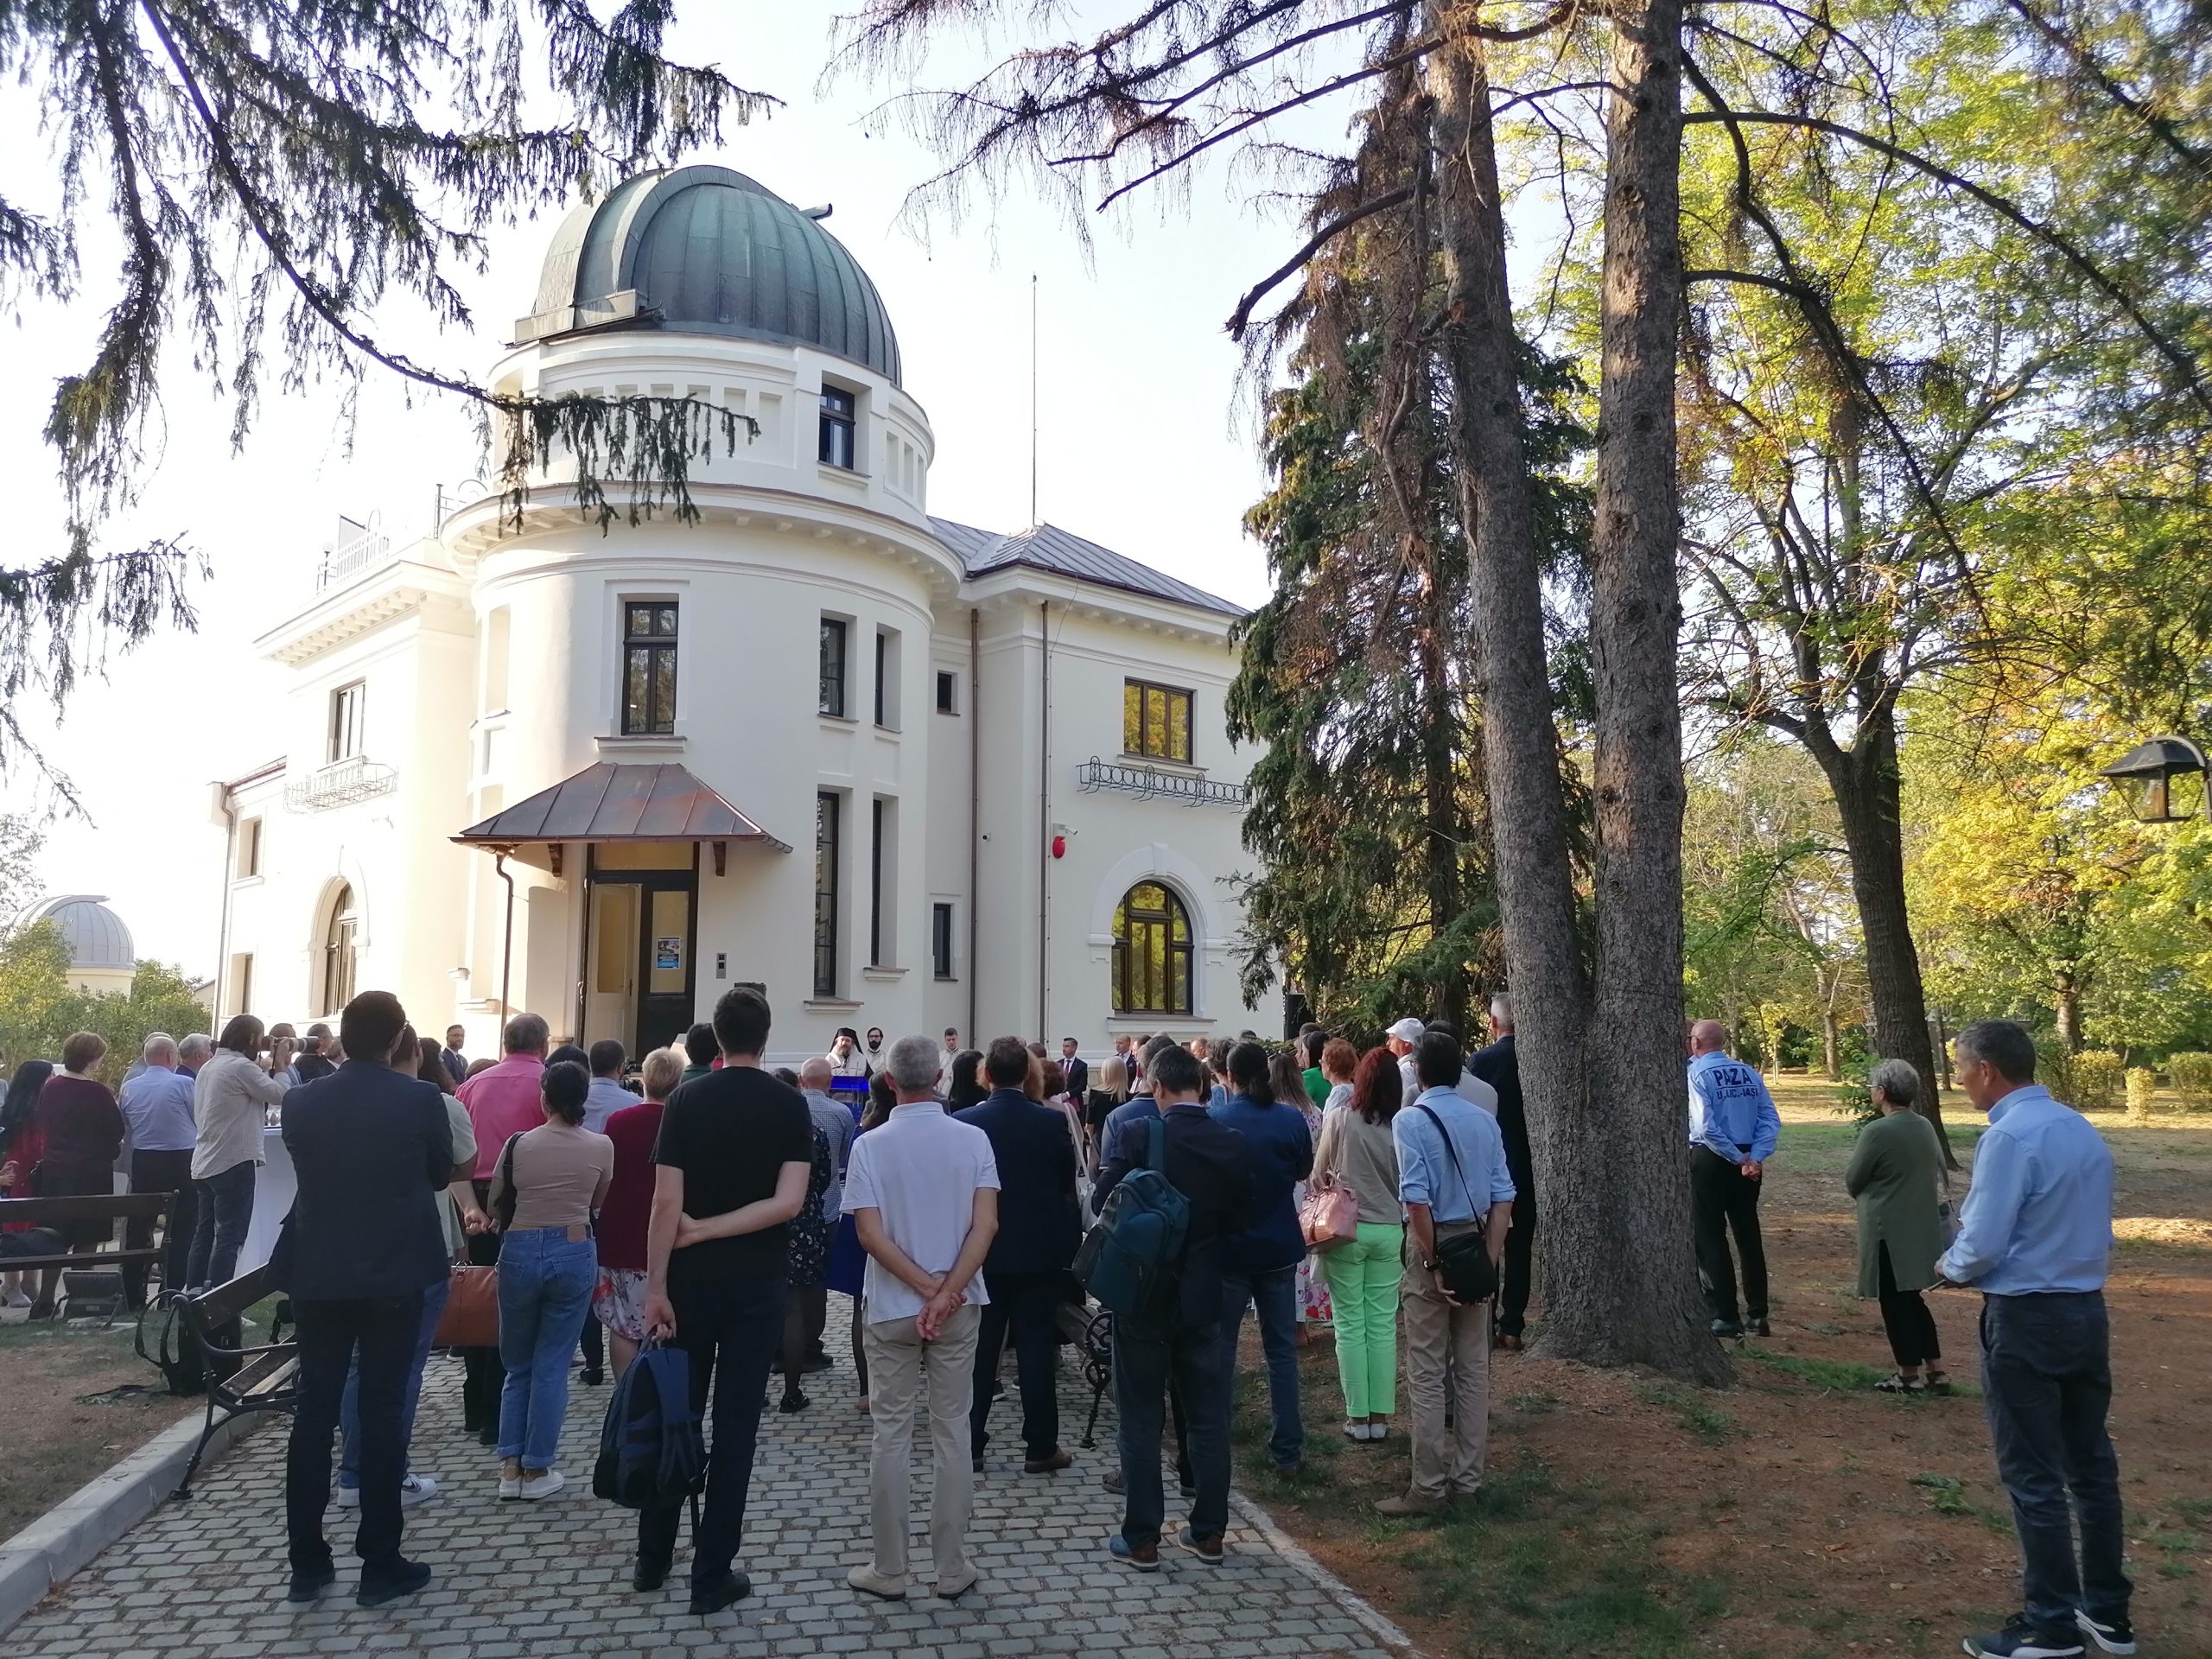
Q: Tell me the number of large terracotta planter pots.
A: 0